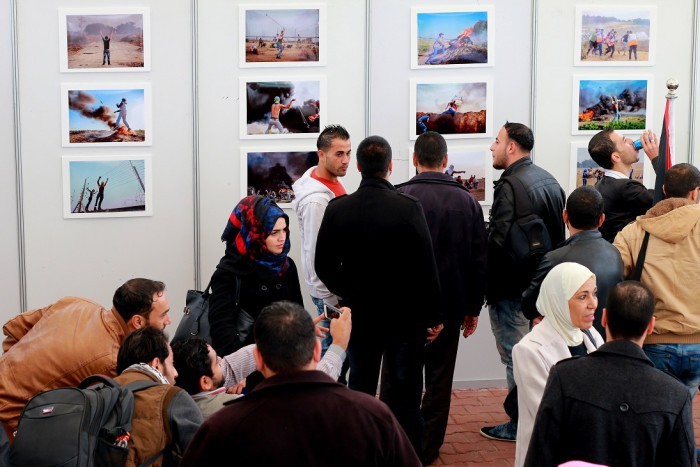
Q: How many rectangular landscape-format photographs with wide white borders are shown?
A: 12